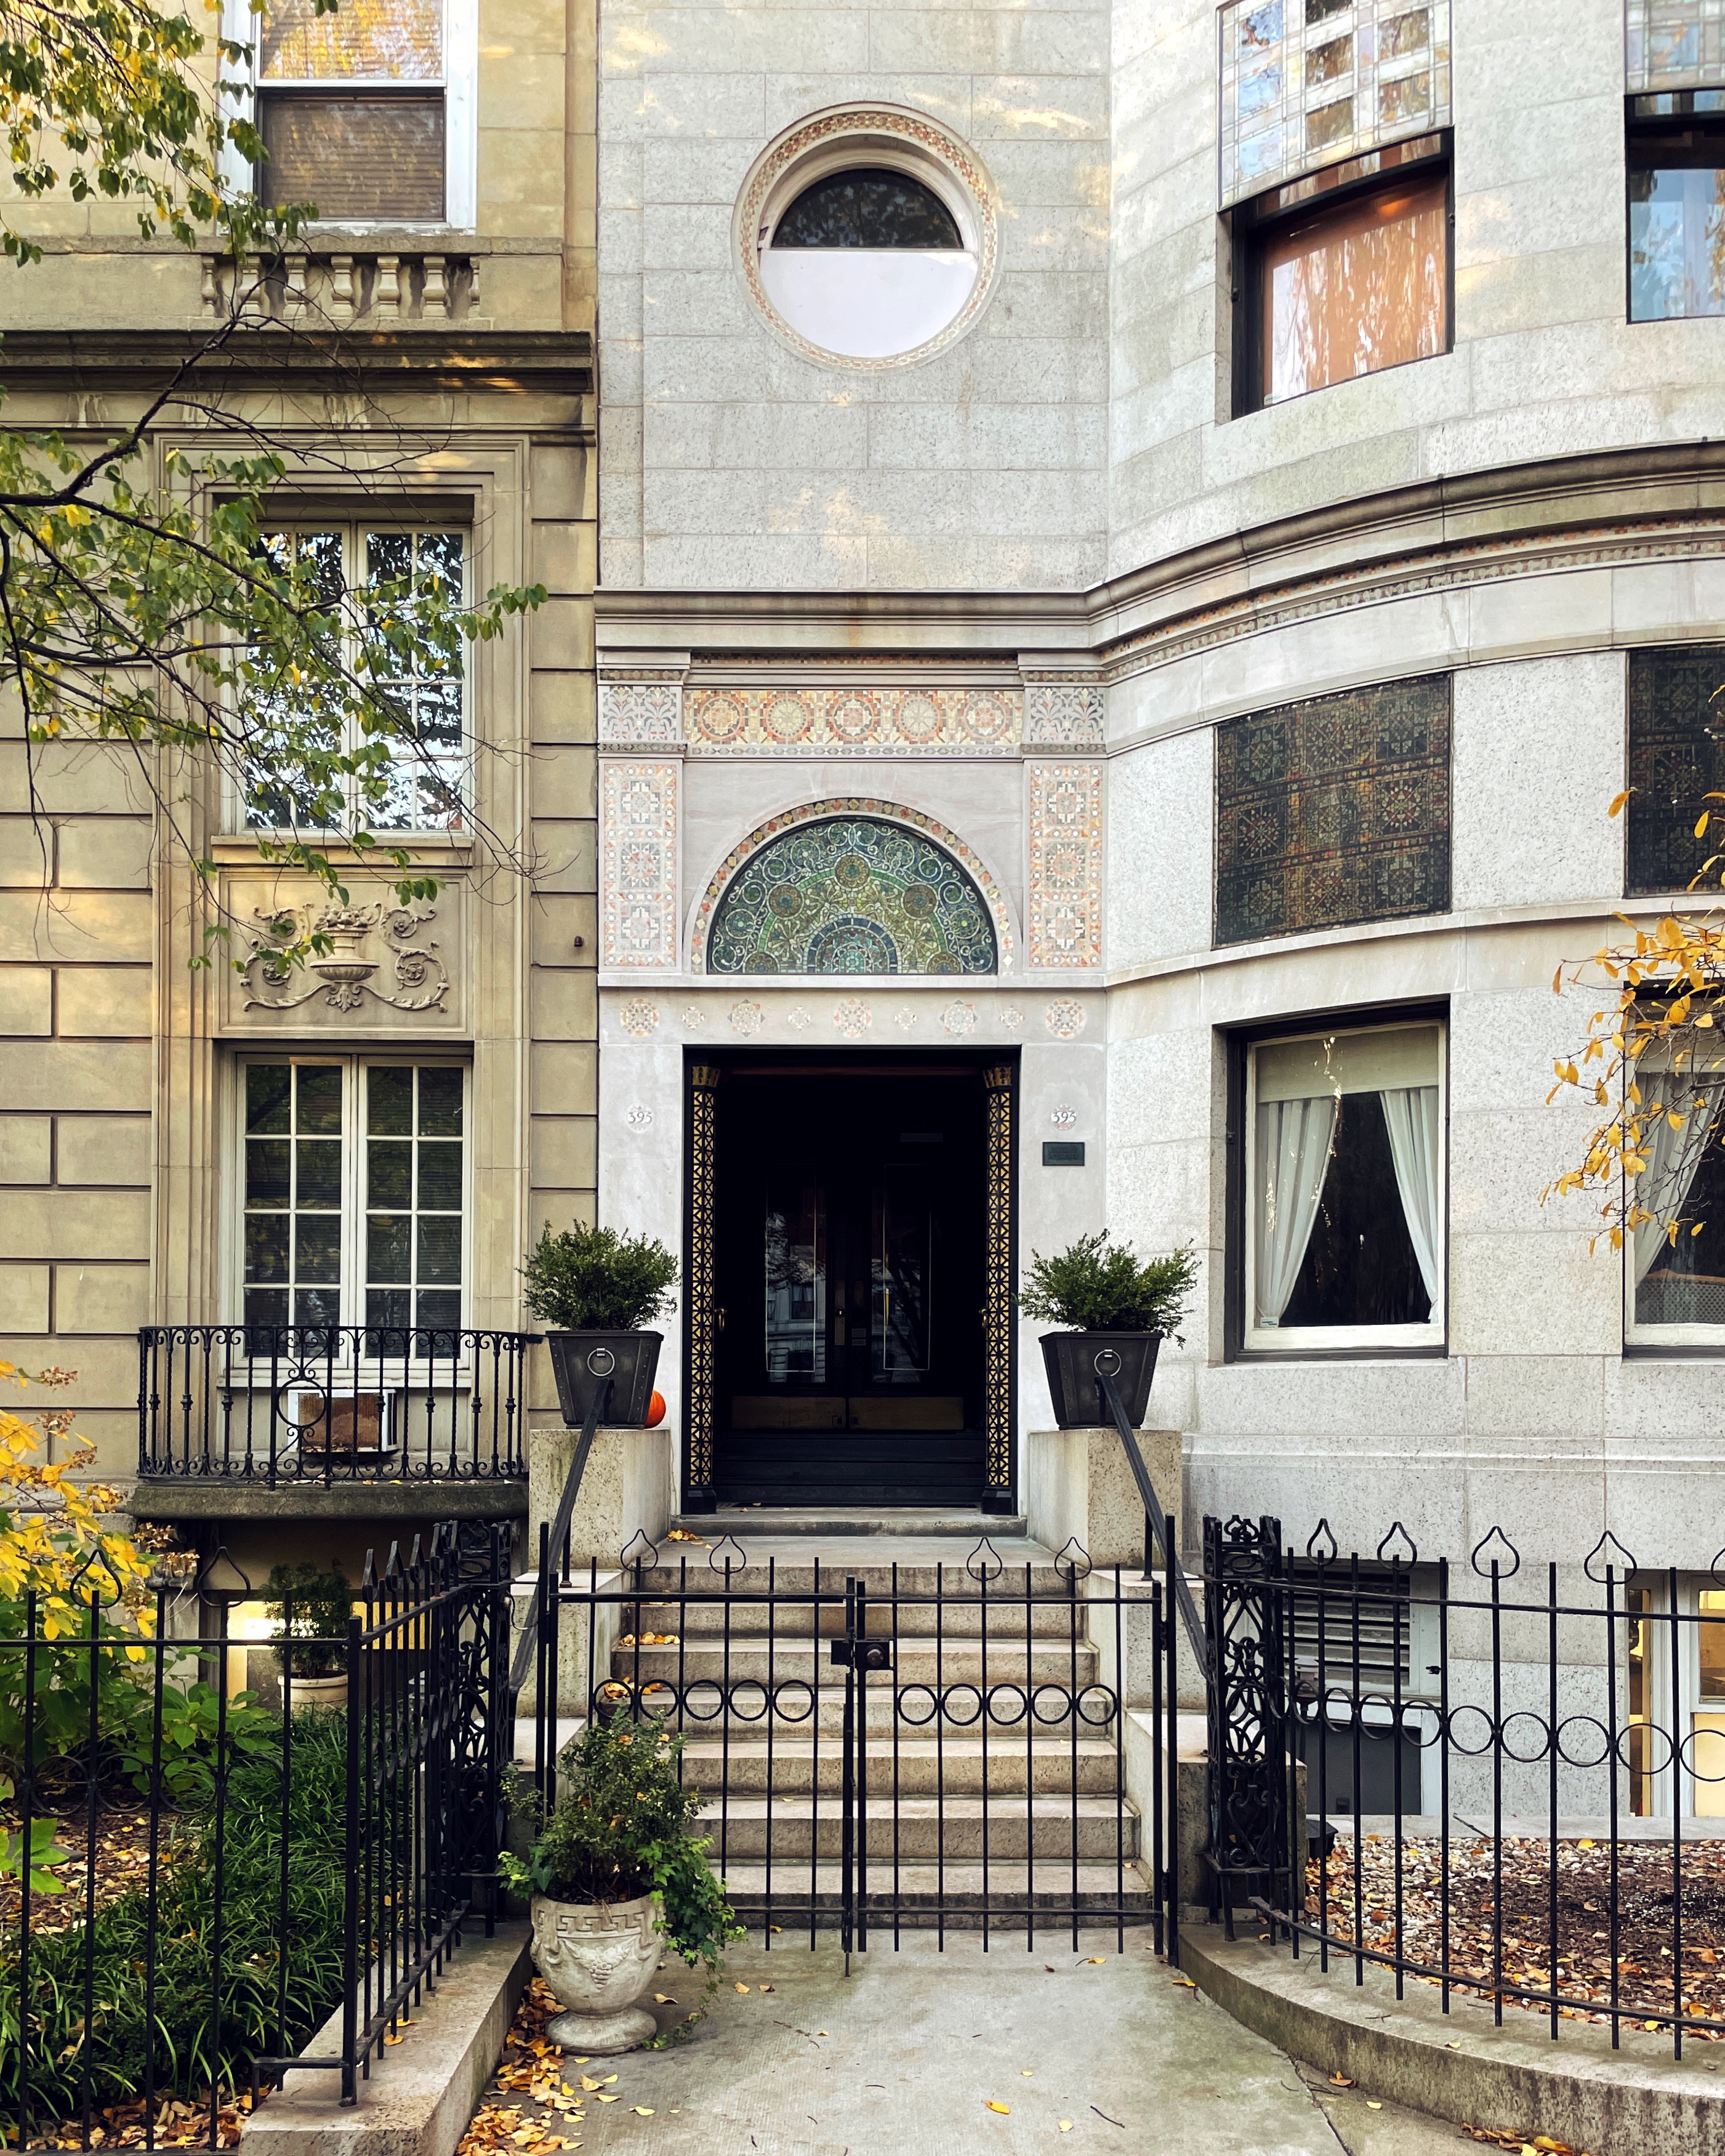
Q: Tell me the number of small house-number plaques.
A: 2